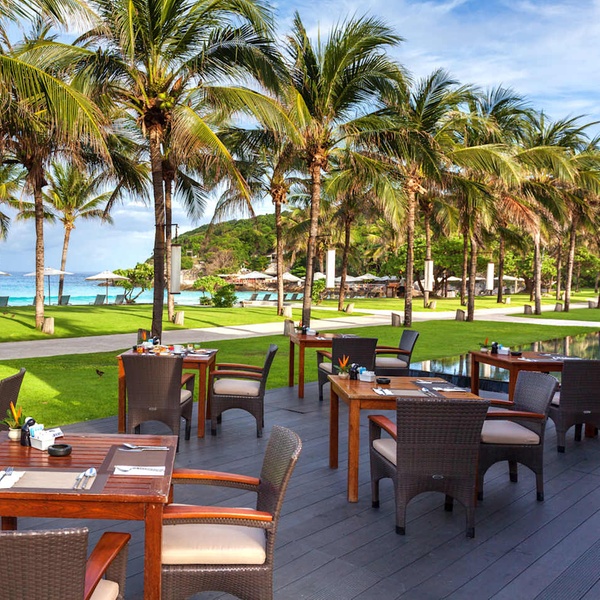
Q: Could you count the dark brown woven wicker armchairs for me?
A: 10